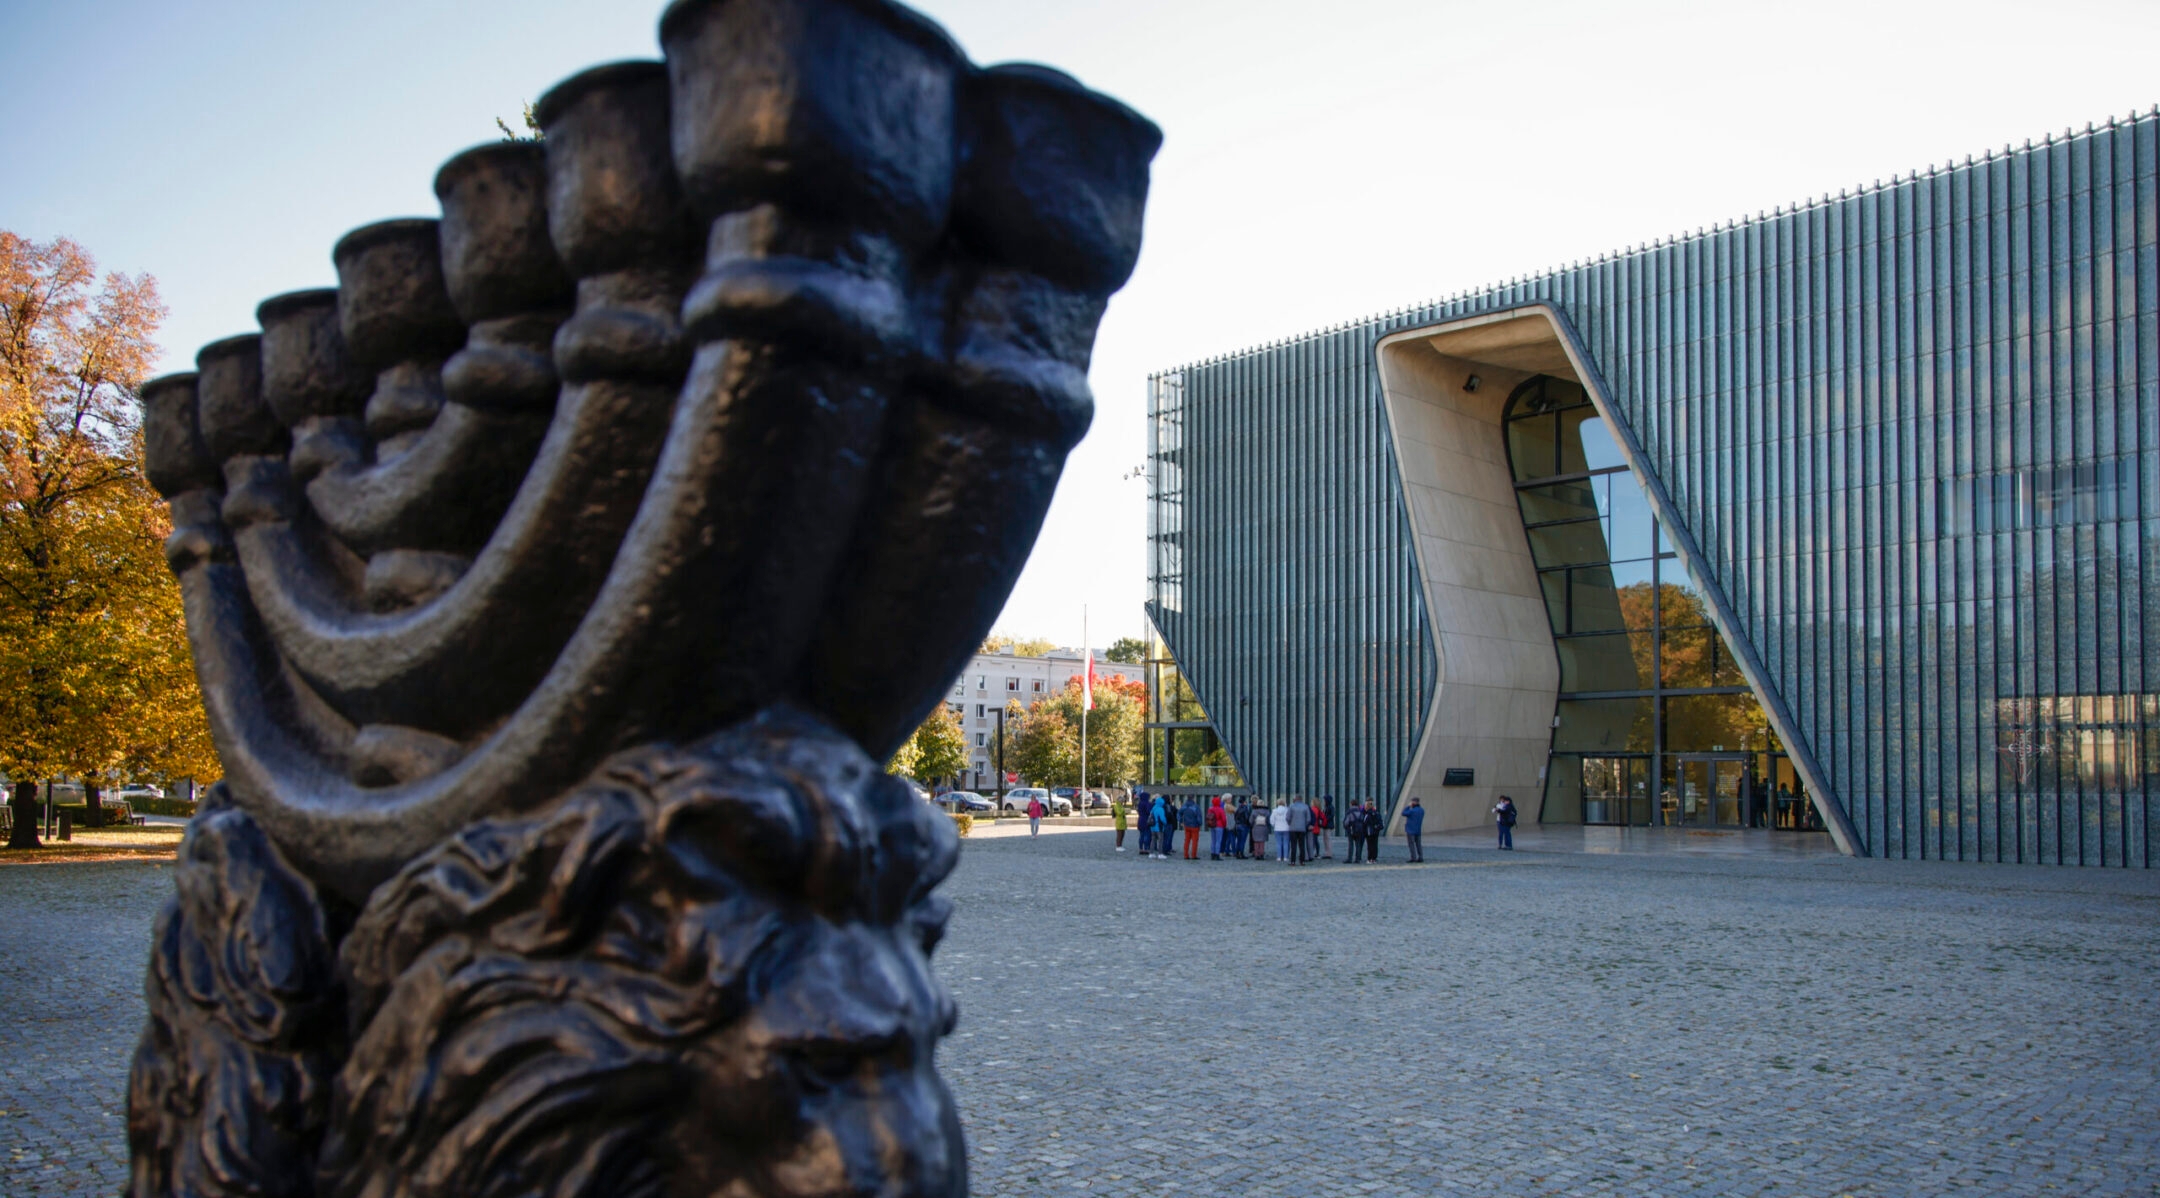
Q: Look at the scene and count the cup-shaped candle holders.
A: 8